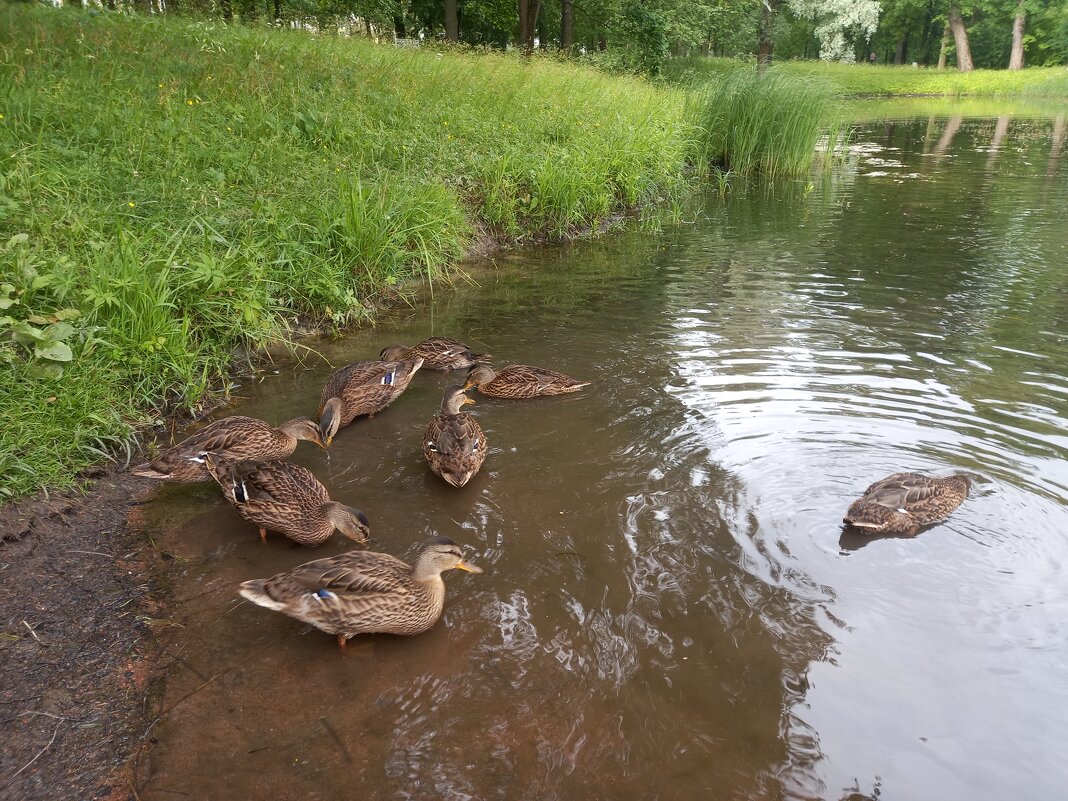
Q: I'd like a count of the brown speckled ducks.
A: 8